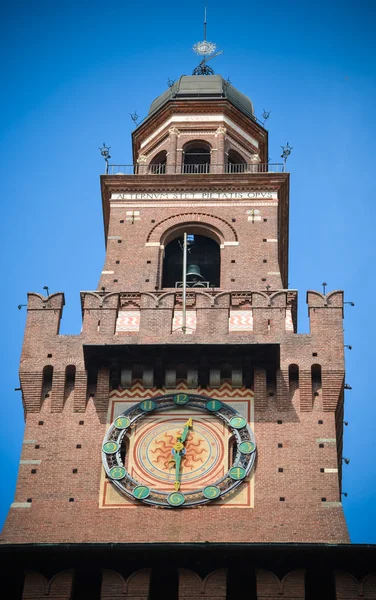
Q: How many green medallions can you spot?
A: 12